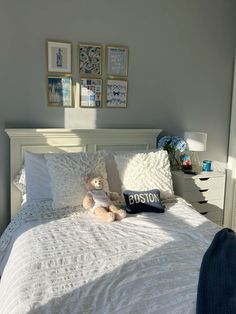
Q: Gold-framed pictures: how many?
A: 6